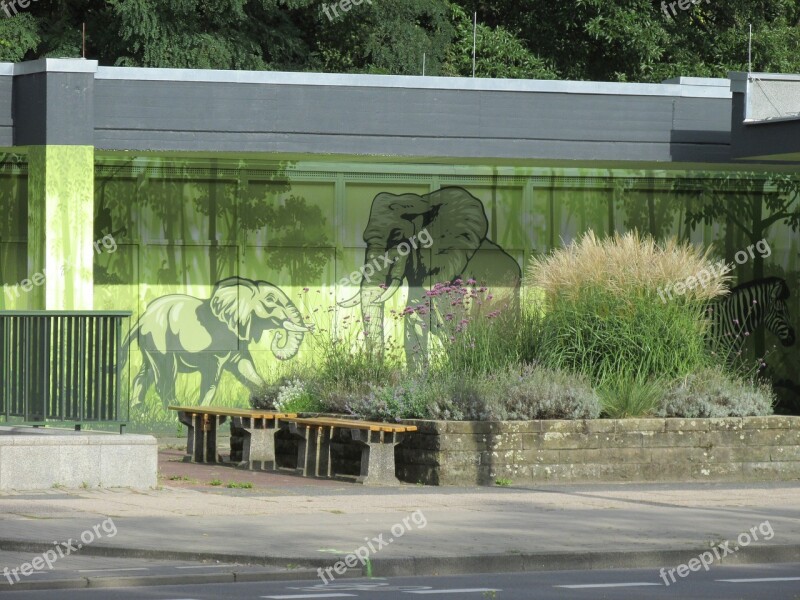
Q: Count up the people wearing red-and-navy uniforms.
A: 0